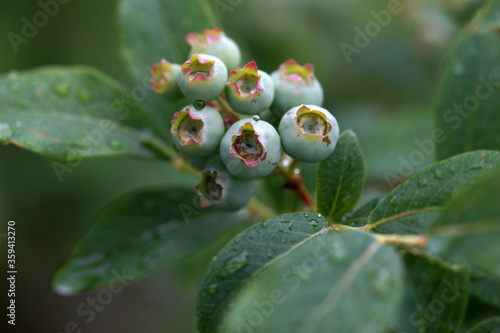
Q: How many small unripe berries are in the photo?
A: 9